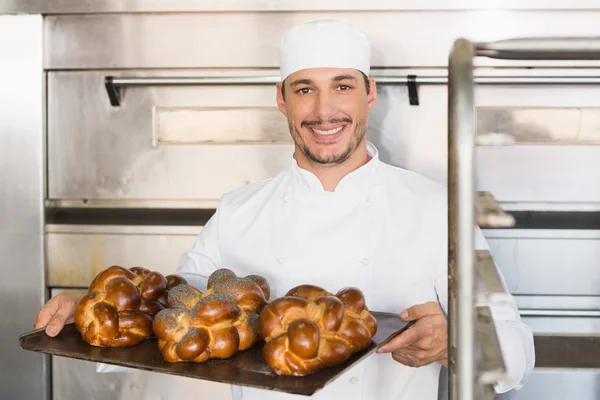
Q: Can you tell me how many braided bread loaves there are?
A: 3